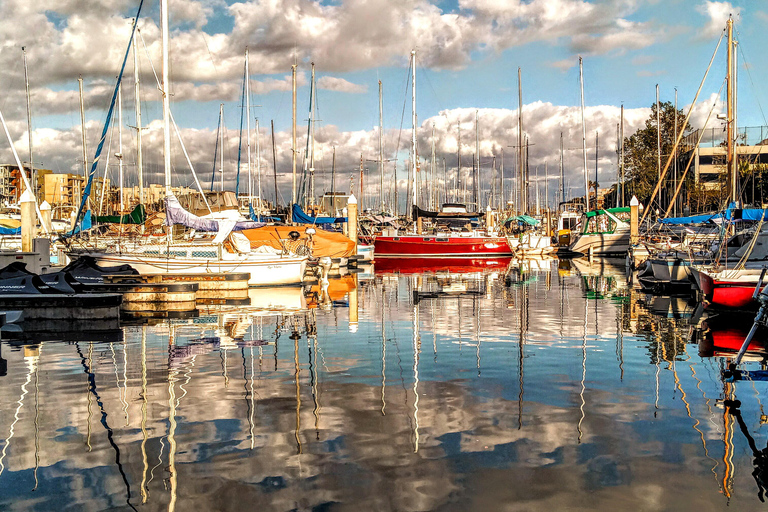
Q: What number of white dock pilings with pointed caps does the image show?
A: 10